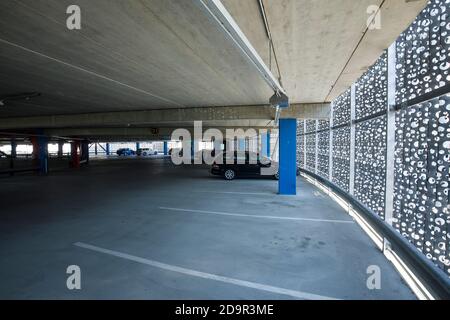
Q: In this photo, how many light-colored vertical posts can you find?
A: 5